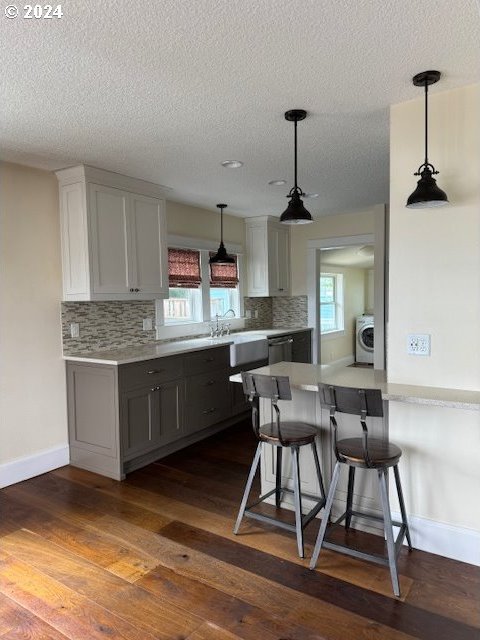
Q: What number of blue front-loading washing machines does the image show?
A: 0